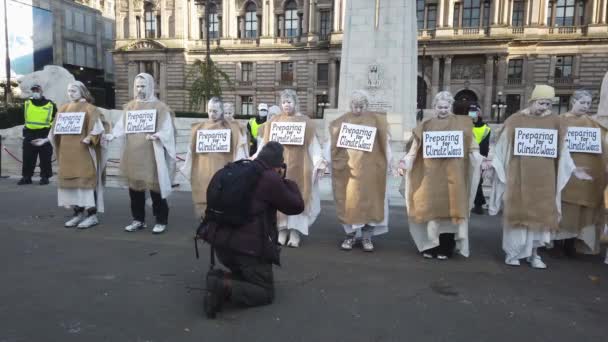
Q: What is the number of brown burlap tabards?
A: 8